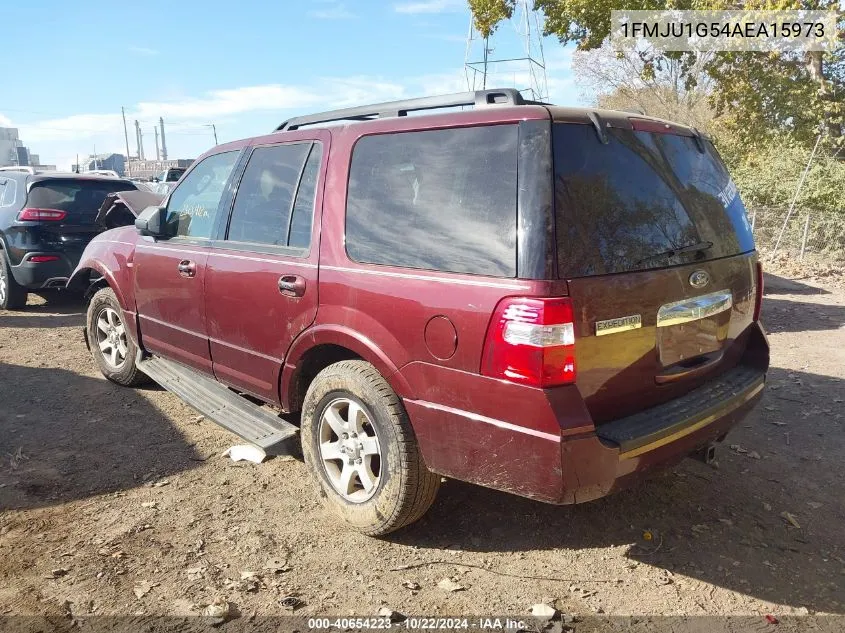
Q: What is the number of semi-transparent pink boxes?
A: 0